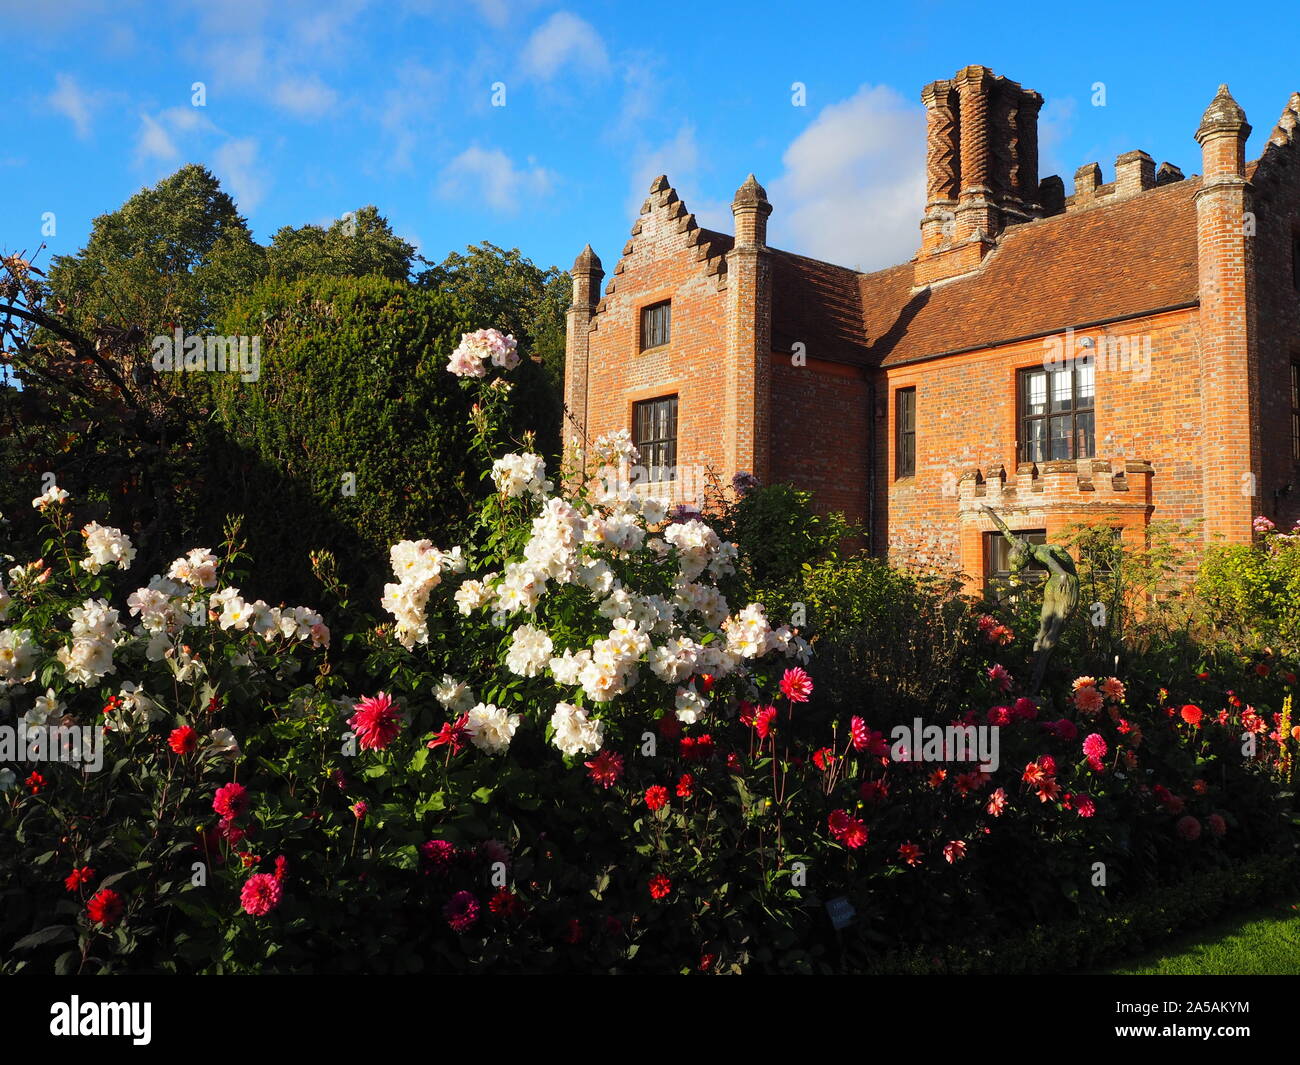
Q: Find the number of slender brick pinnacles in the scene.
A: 3